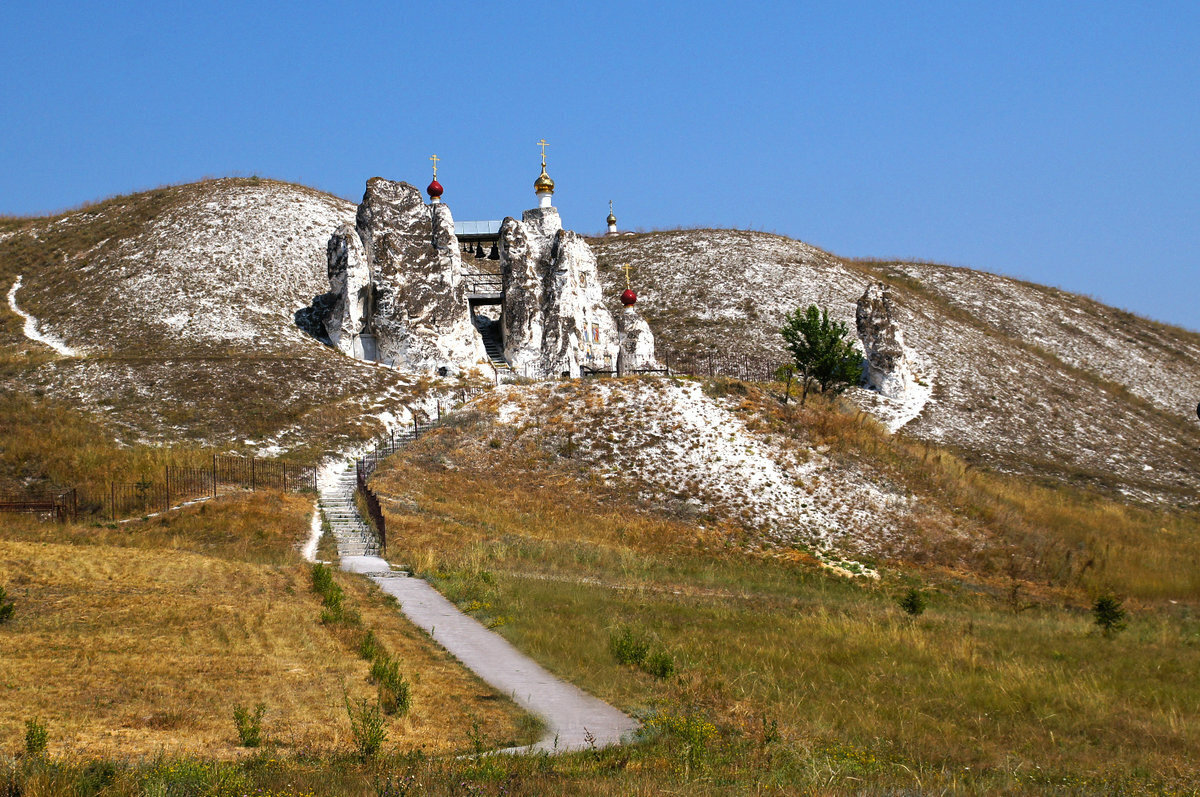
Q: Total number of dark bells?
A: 4